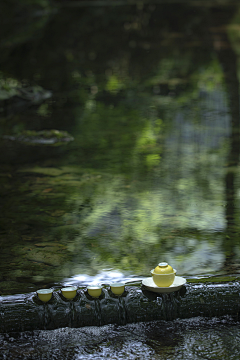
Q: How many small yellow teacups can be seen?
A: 4